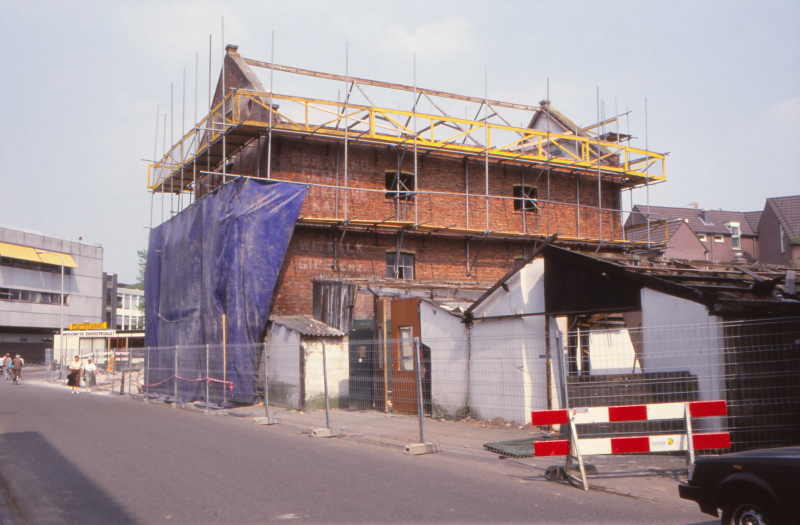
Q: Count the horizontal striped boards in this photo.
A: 2